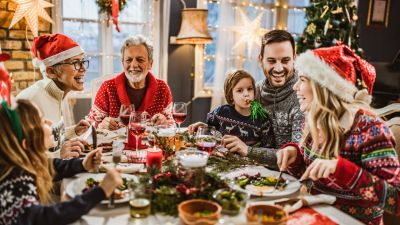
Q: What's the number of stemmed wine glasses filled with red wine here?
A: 4